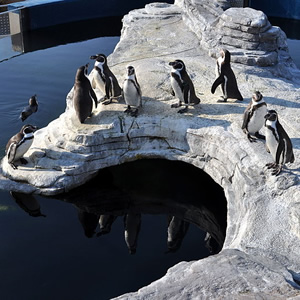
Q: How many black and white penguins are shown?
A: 9